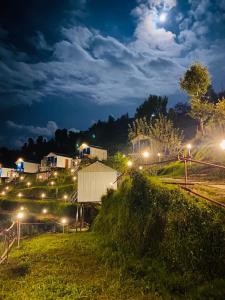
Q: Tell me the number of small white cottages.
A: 5